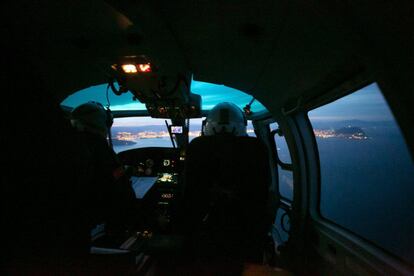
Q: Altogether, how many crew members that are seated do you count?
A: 2